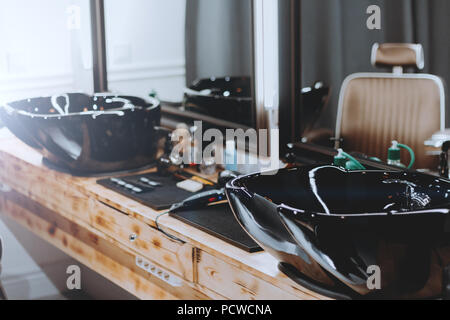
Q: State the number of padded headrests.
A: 1